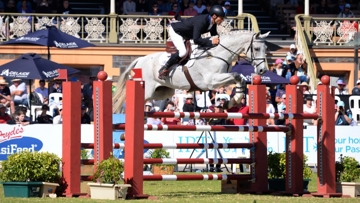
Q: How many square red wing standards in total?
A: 6